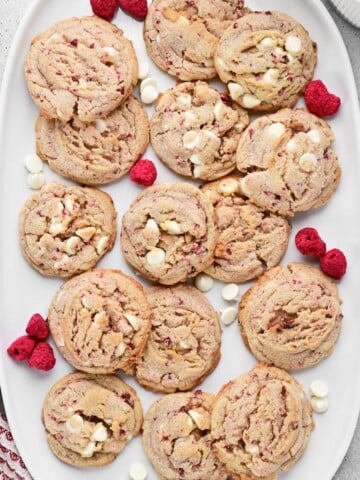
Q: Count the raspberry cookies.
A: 15